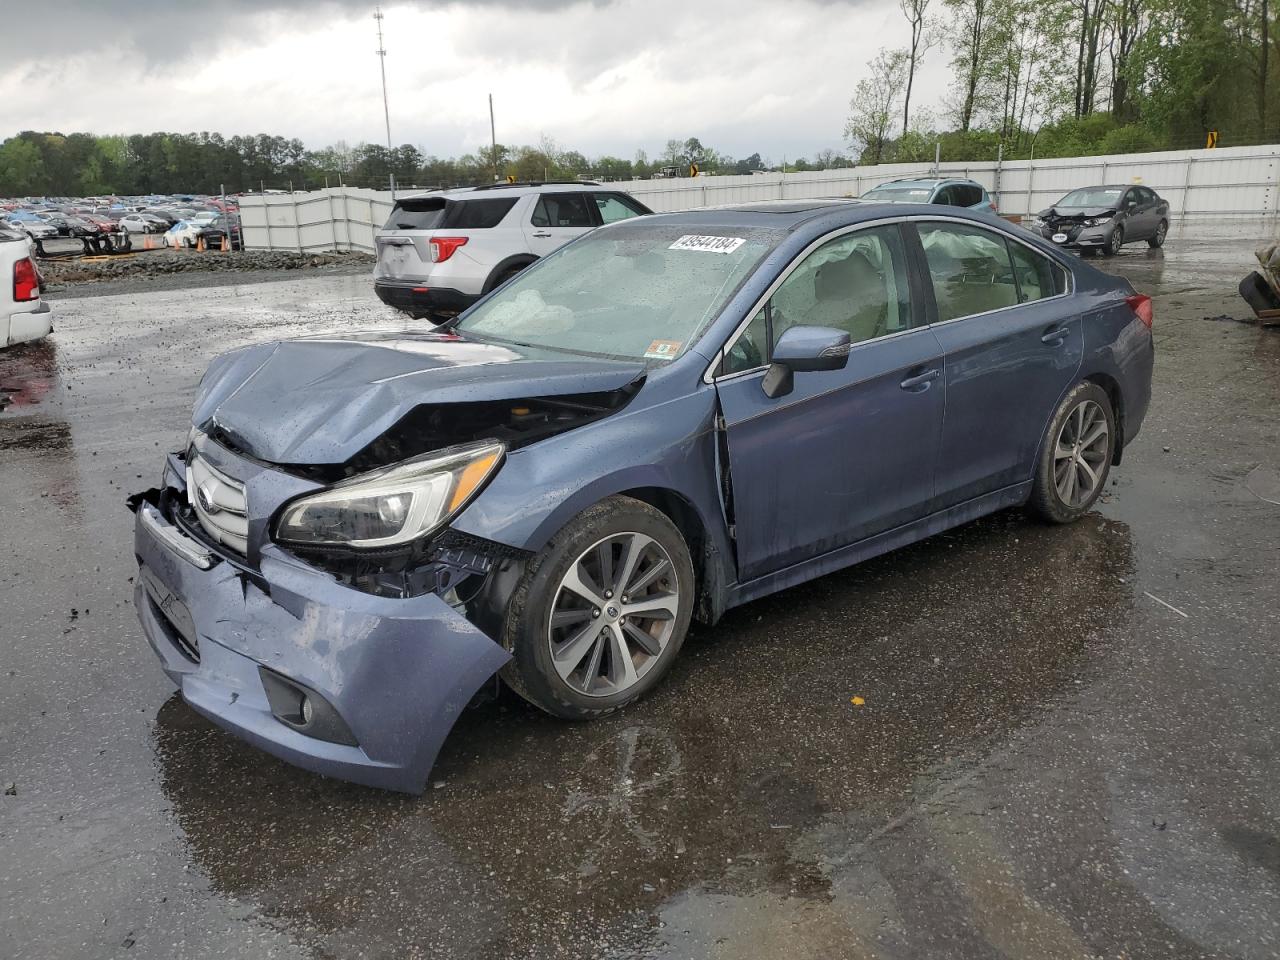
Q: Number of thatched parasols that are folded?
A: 0